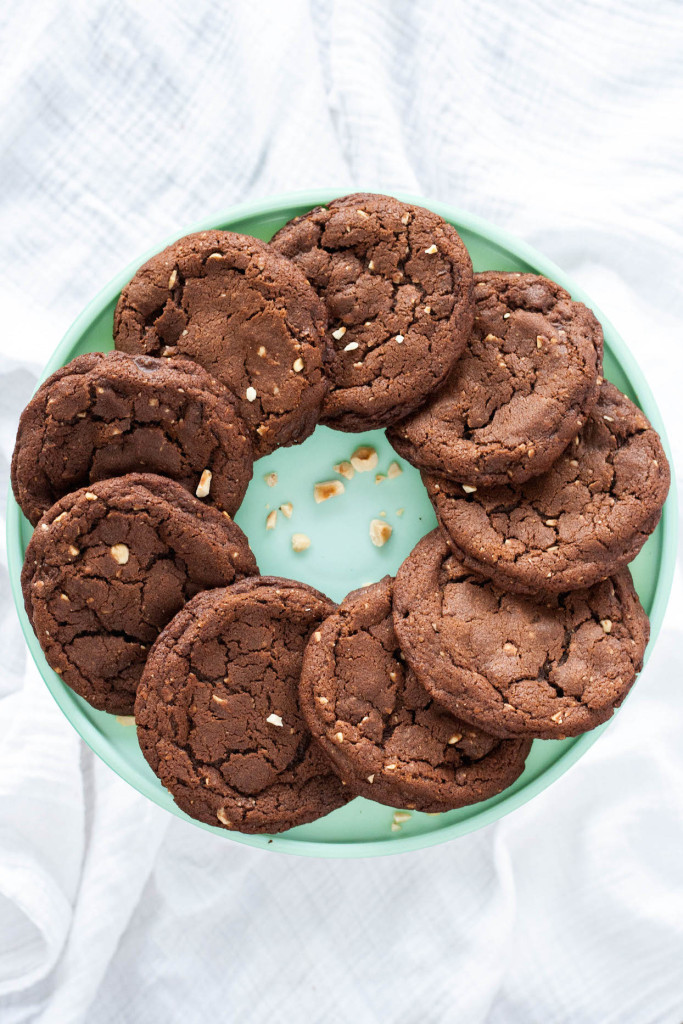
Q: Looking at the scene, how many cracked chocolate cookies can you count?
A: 9